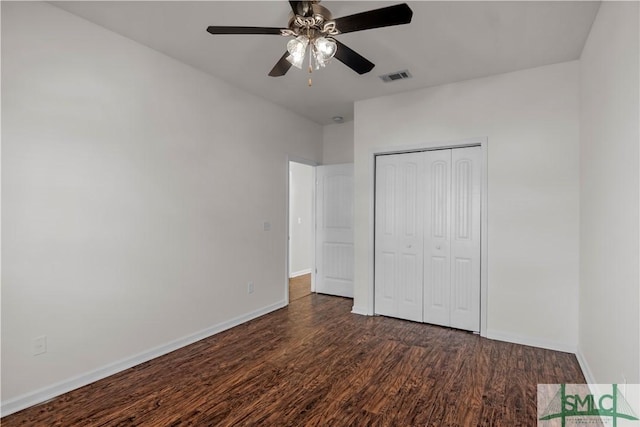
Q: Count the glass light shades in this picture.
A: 4